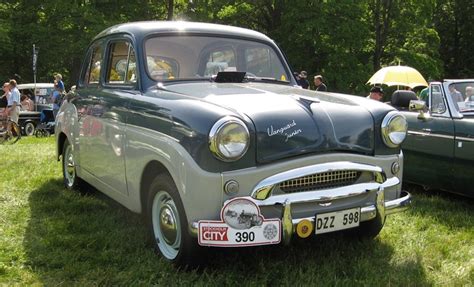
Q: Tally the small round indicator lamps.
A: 2